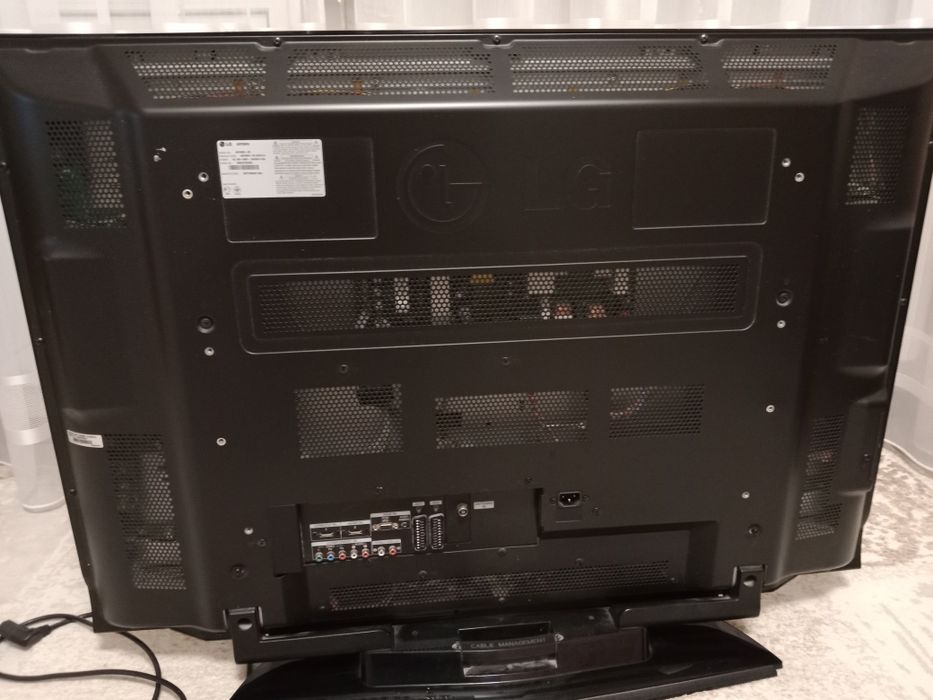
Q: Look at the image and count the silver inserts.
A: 10